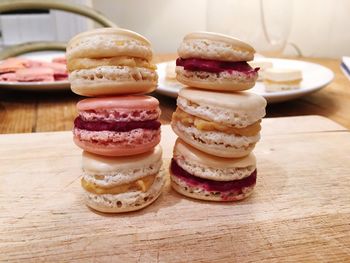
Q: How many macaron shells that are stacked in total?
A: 12